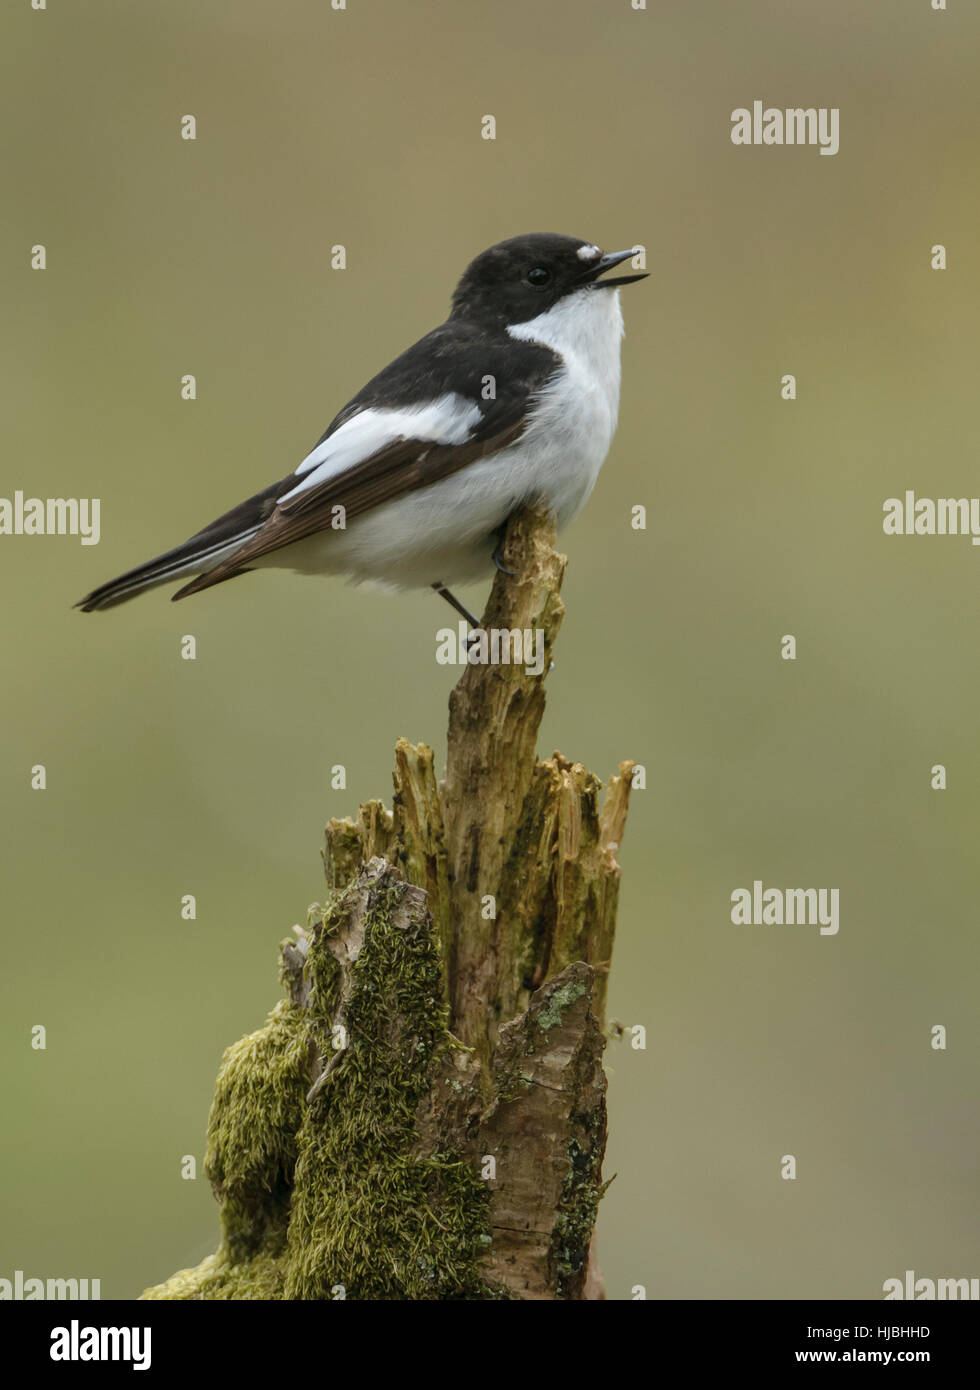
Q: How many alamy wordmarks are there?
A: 8